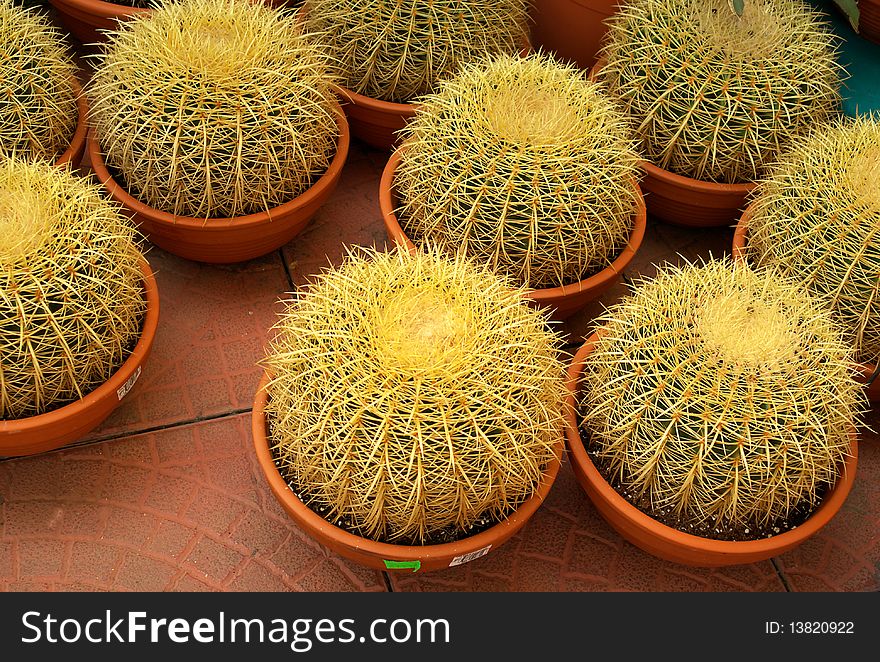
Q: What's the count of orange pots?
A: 12